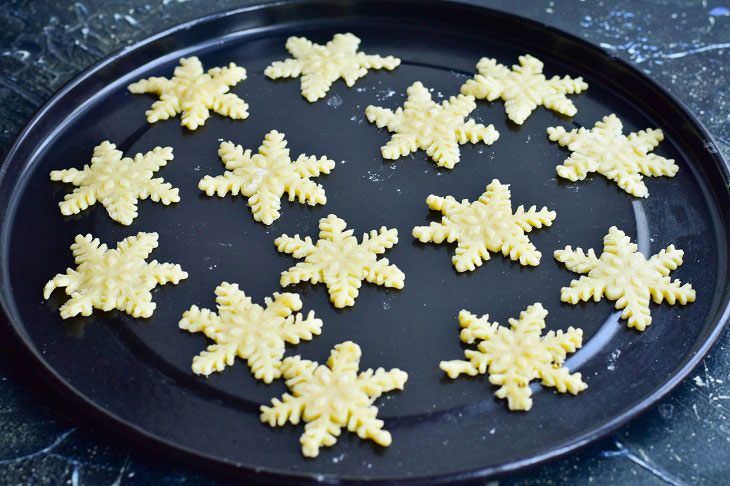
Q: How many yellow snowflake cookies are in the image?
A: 14